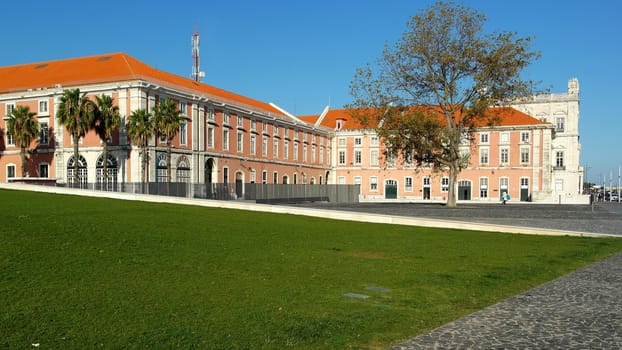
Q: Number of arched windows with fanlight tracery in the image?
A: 4